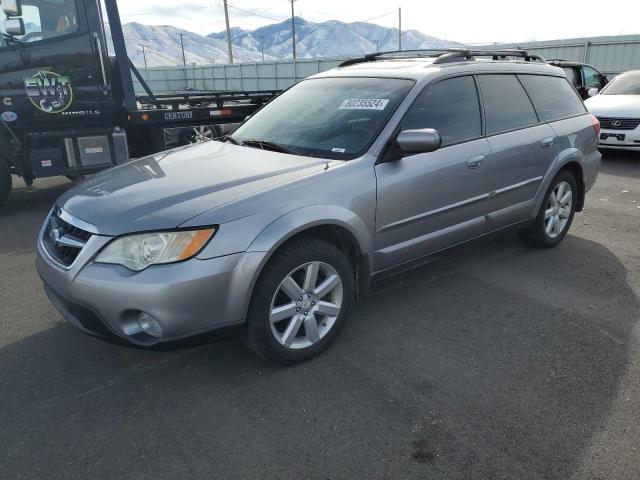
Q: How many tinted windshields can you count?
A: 1